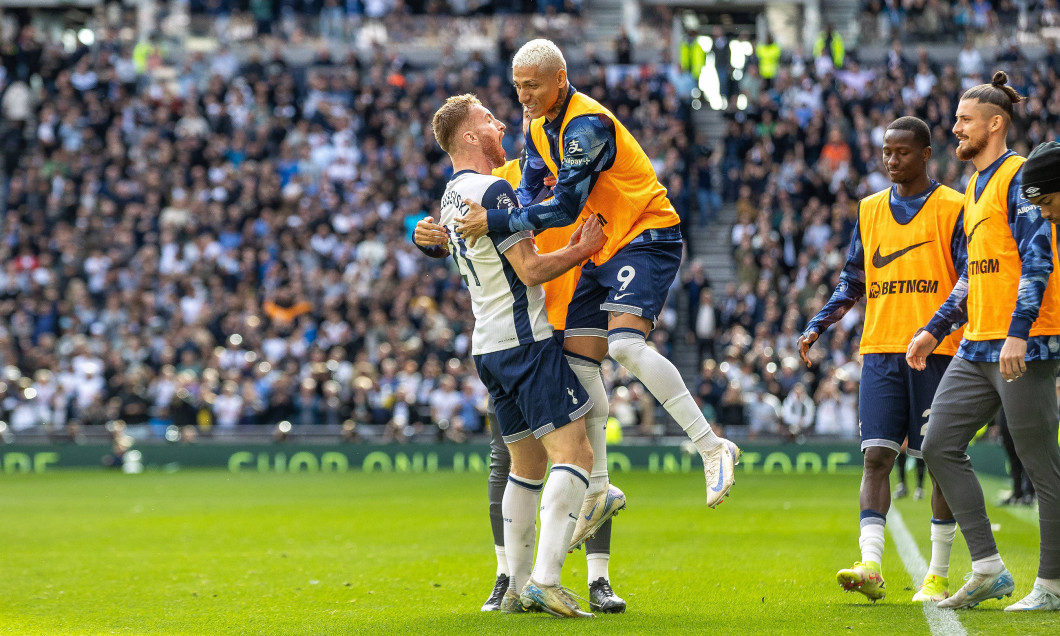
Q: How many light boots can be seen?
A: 8